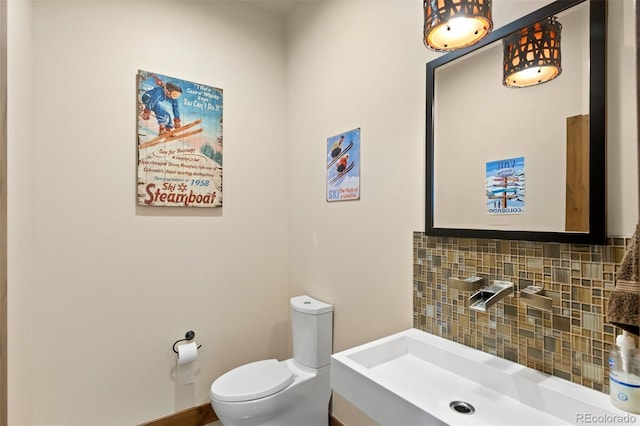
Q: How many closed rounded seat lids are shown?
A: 1